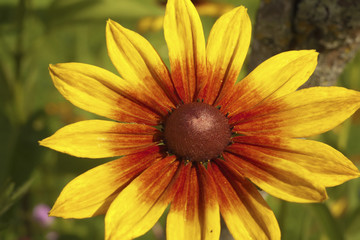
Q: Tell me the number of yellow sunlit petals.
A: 13